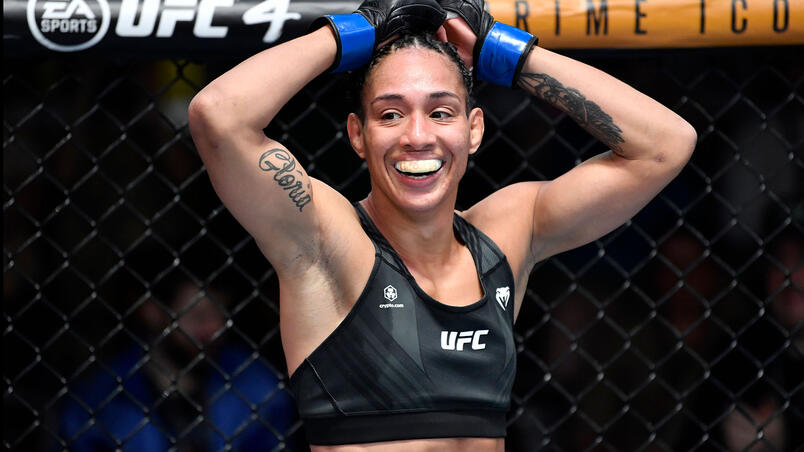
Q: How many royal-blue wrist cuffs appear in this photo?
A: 2